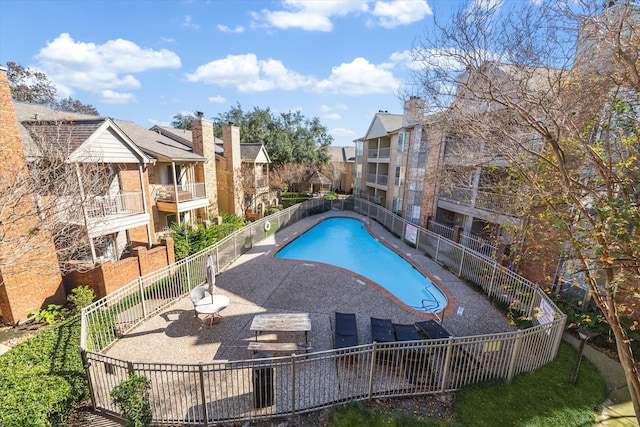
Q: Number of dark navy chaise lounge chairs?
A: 4